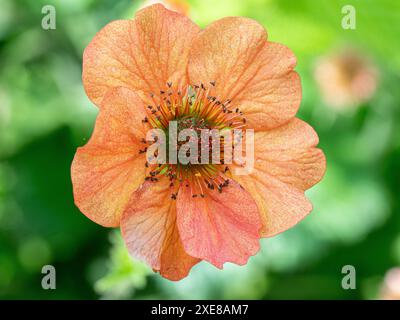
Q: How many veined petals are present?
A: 6